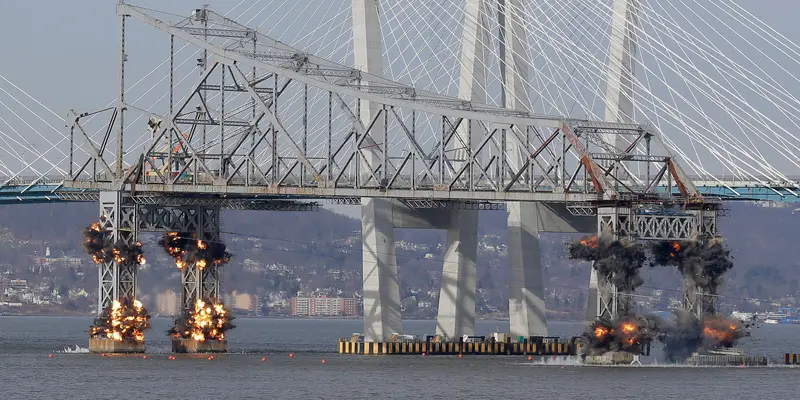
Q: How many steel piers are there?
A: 4